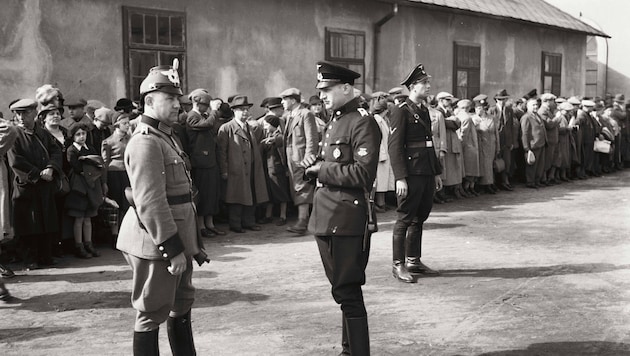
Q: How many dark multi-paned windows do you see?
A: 4